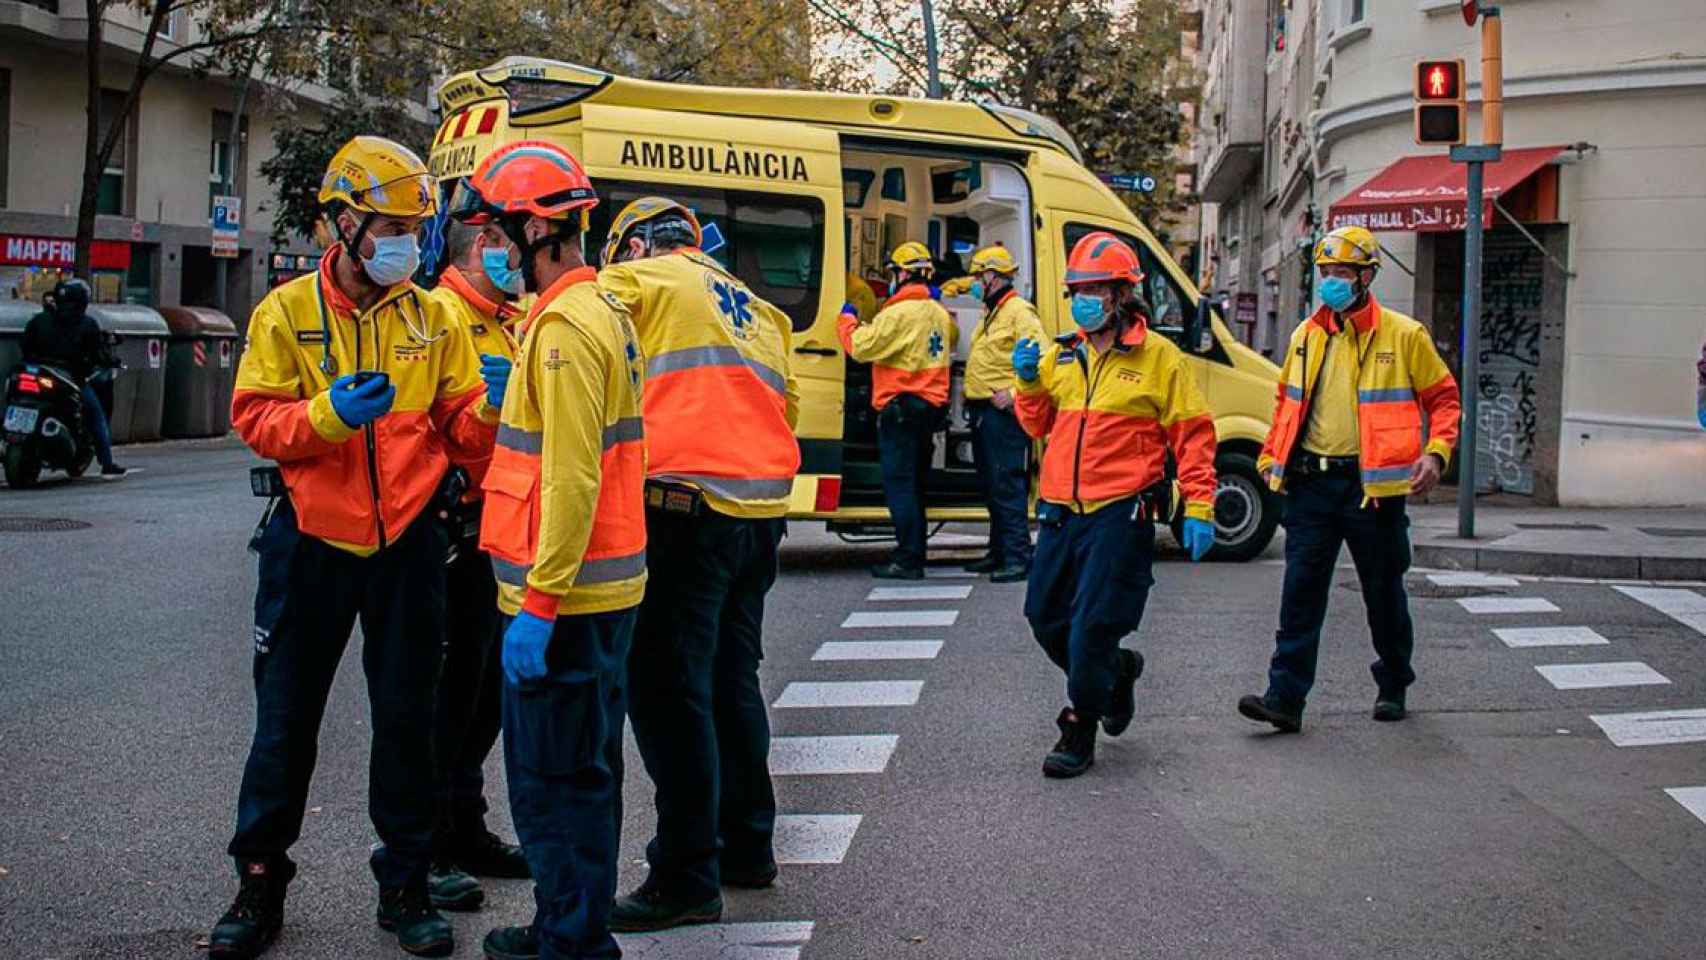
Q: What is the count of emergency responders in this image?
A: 8